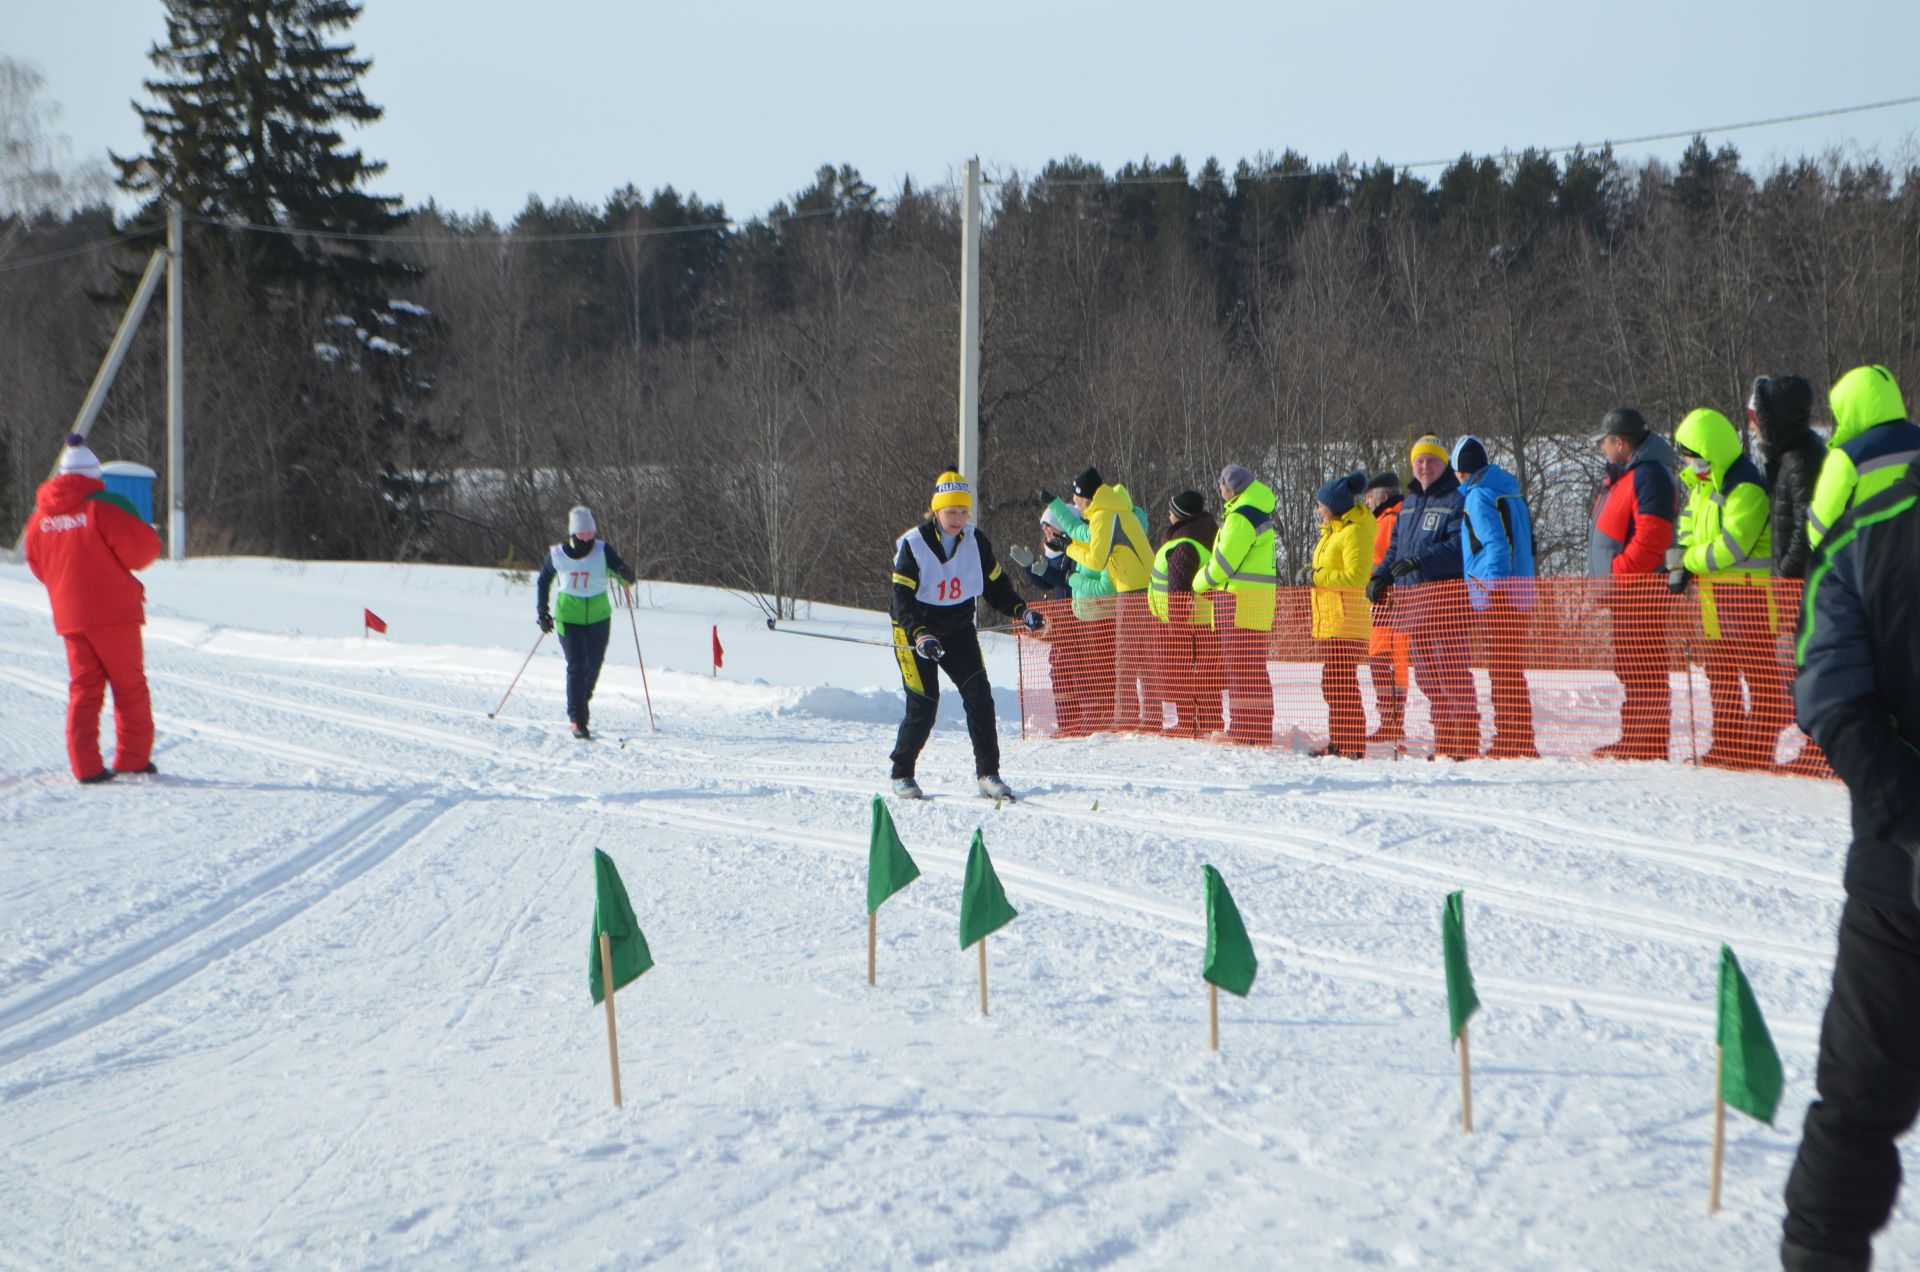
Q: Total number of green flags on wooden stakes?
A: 6